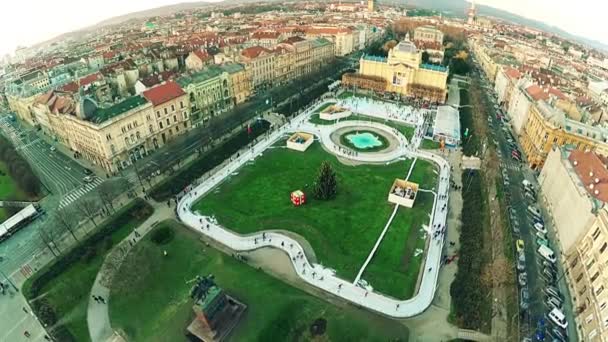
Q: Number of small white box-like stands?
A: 3